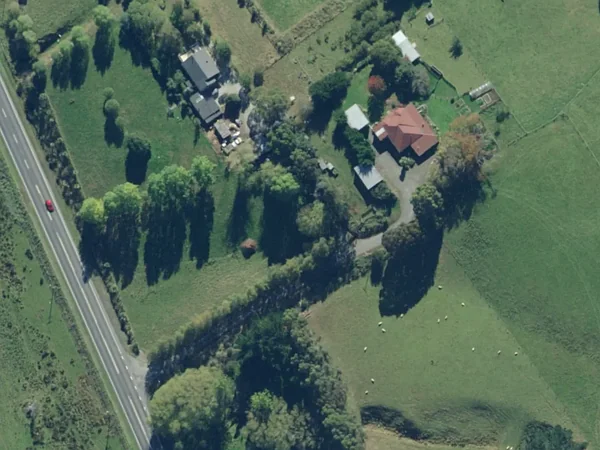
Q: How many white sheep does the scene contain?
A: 15